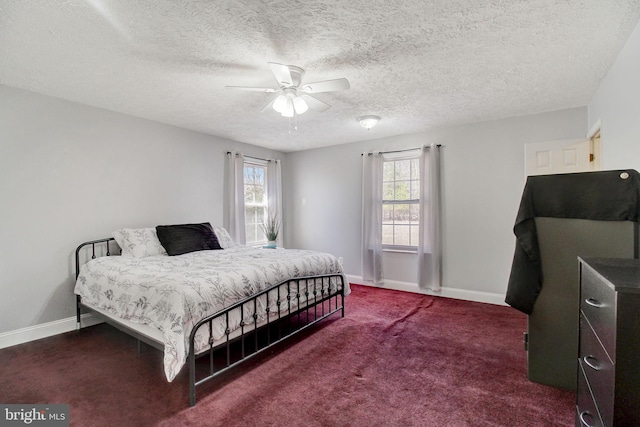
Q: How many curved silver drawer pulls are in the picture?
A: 3